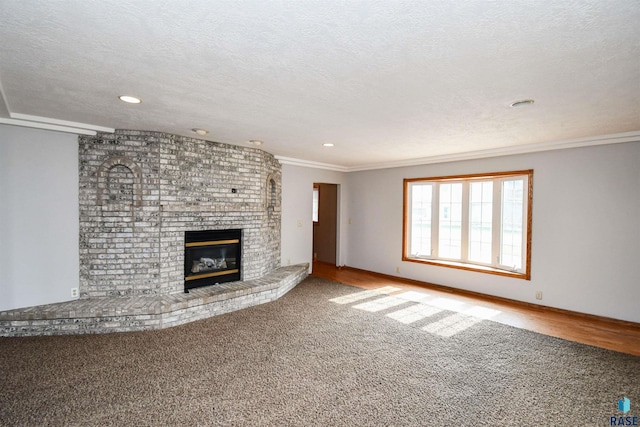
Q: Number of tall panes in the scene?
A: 4